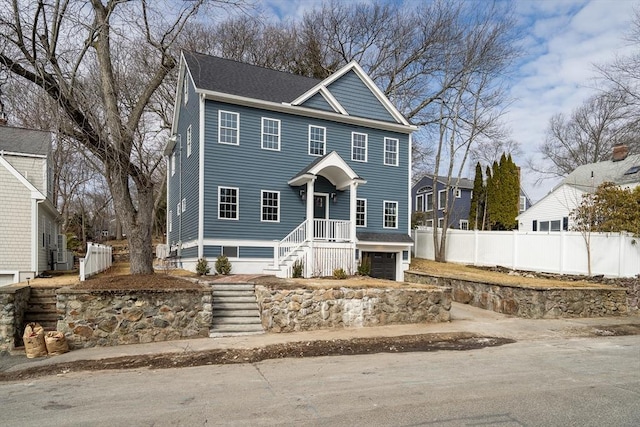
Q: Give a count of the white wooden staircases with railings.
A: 1